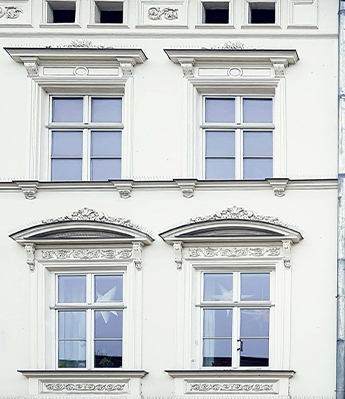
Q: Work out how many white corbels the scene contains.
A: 12